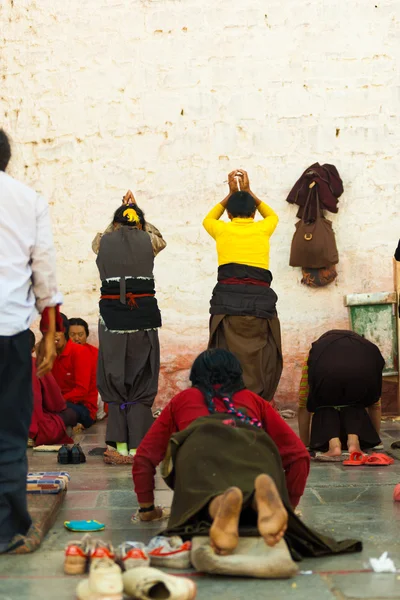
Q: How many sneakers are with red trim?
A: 4